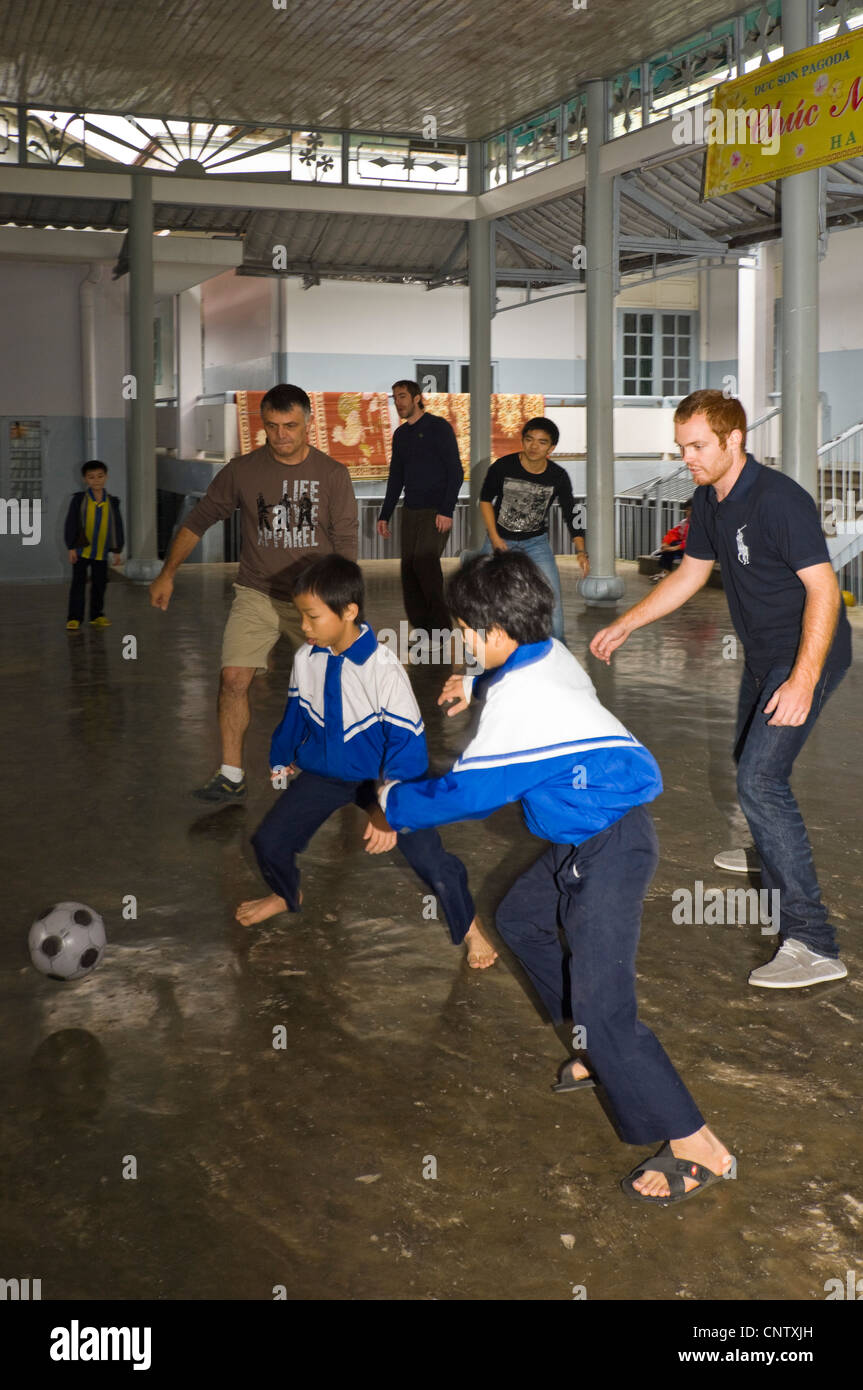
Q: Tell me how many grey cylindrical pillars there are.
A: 4